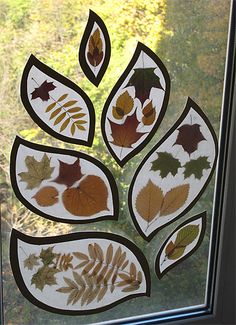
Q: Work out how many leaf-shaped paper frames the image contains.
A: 7